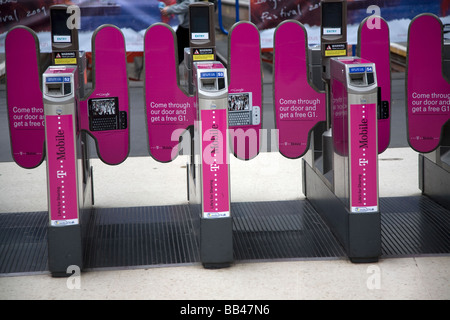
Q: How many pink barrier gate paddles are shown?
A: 7